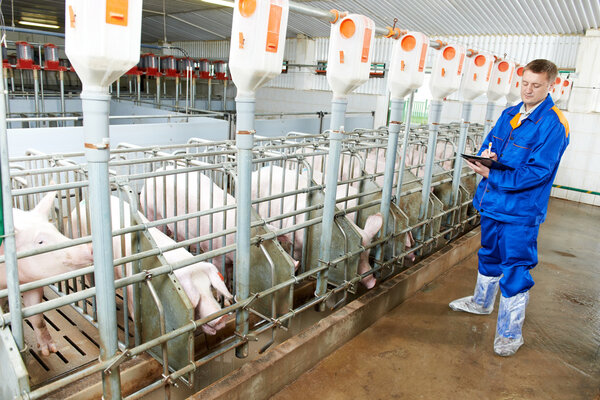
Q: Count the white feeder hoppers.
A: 10